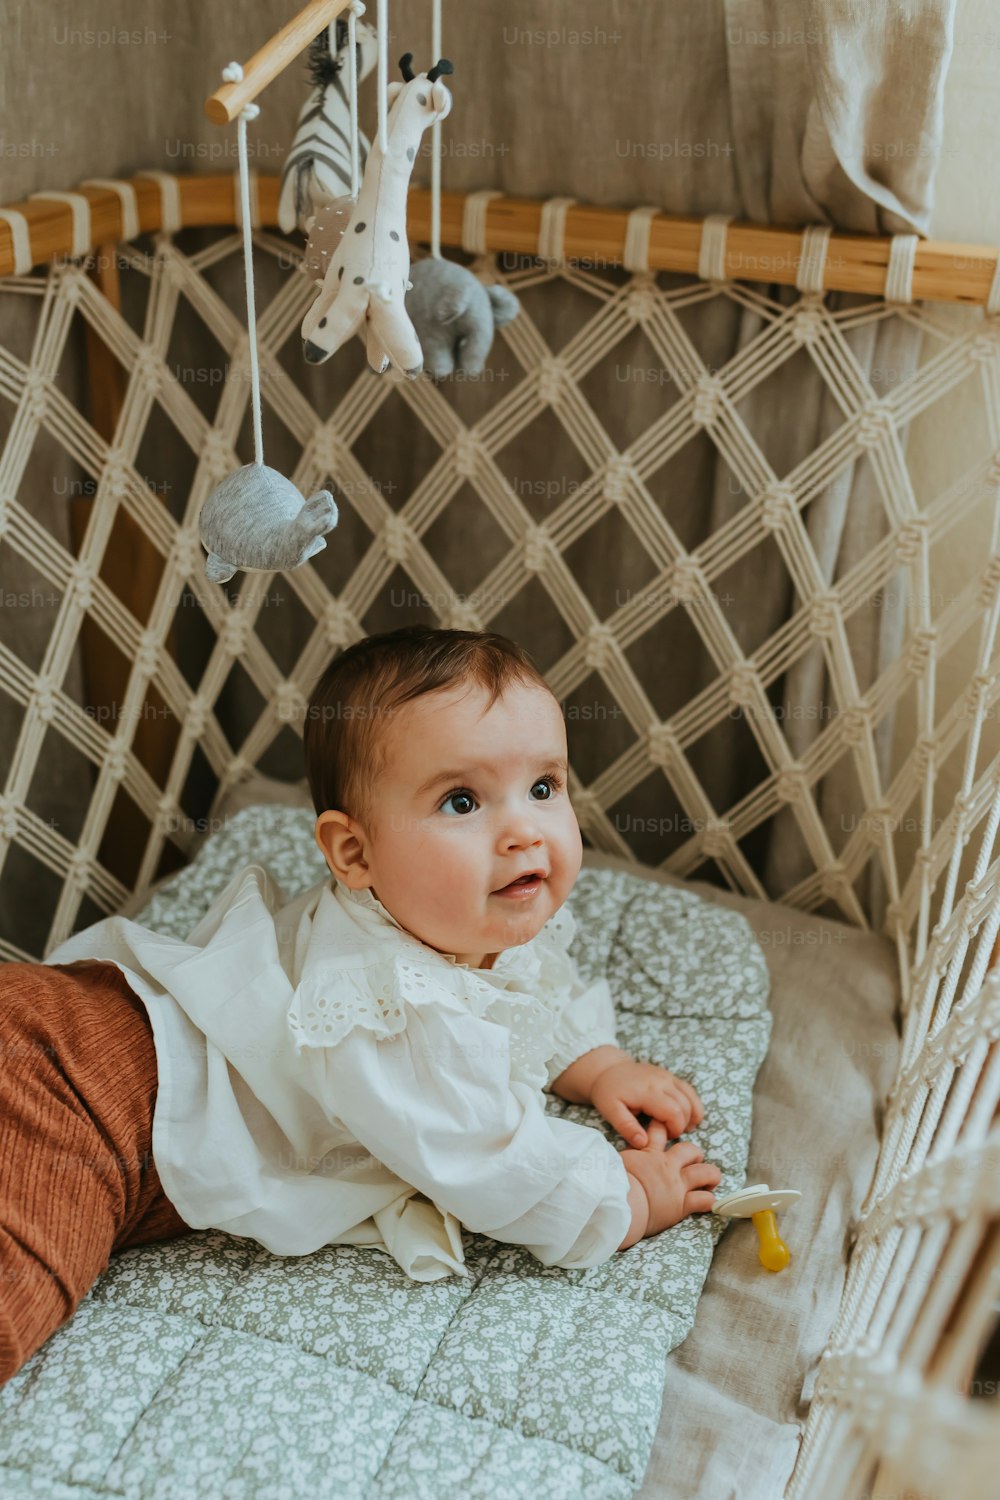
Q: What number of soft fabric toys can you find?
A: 5